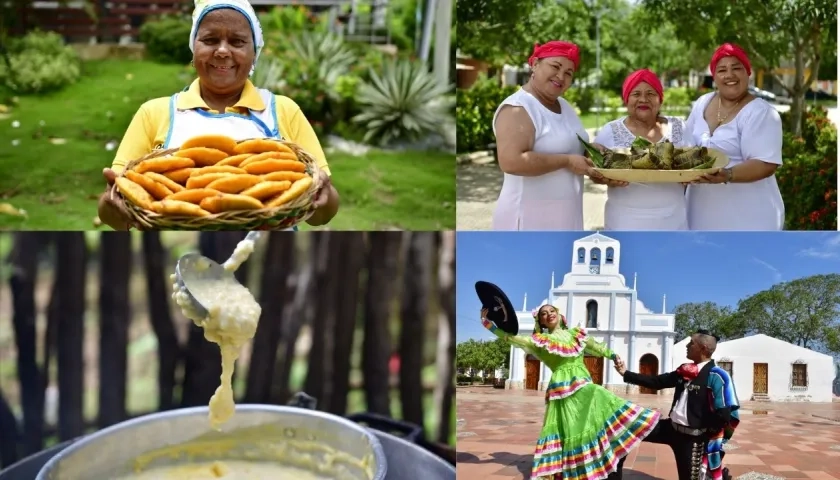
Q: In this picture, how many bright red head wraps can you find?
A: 3